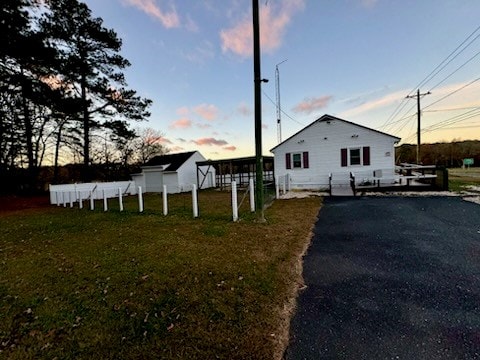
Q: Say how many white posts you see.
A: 12